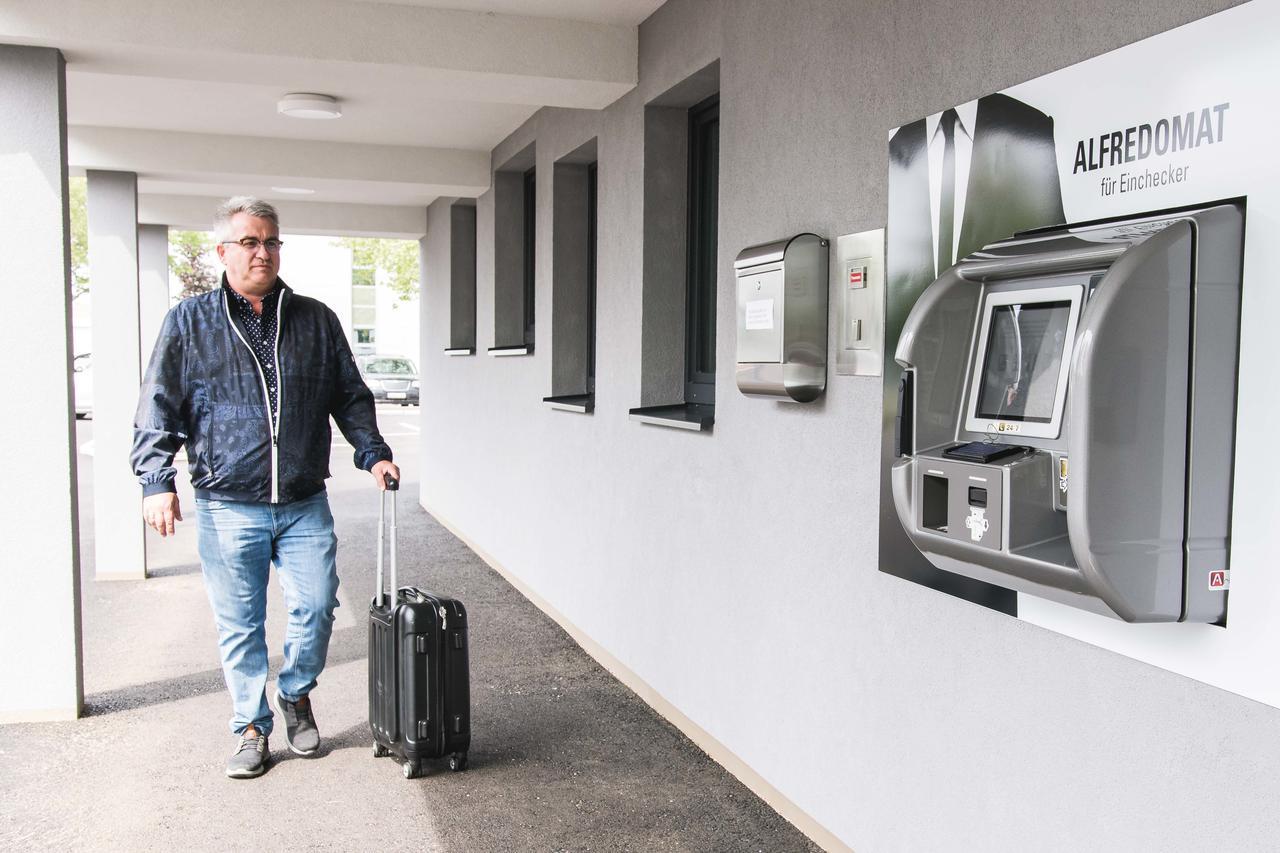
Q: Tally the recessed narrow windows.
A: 4